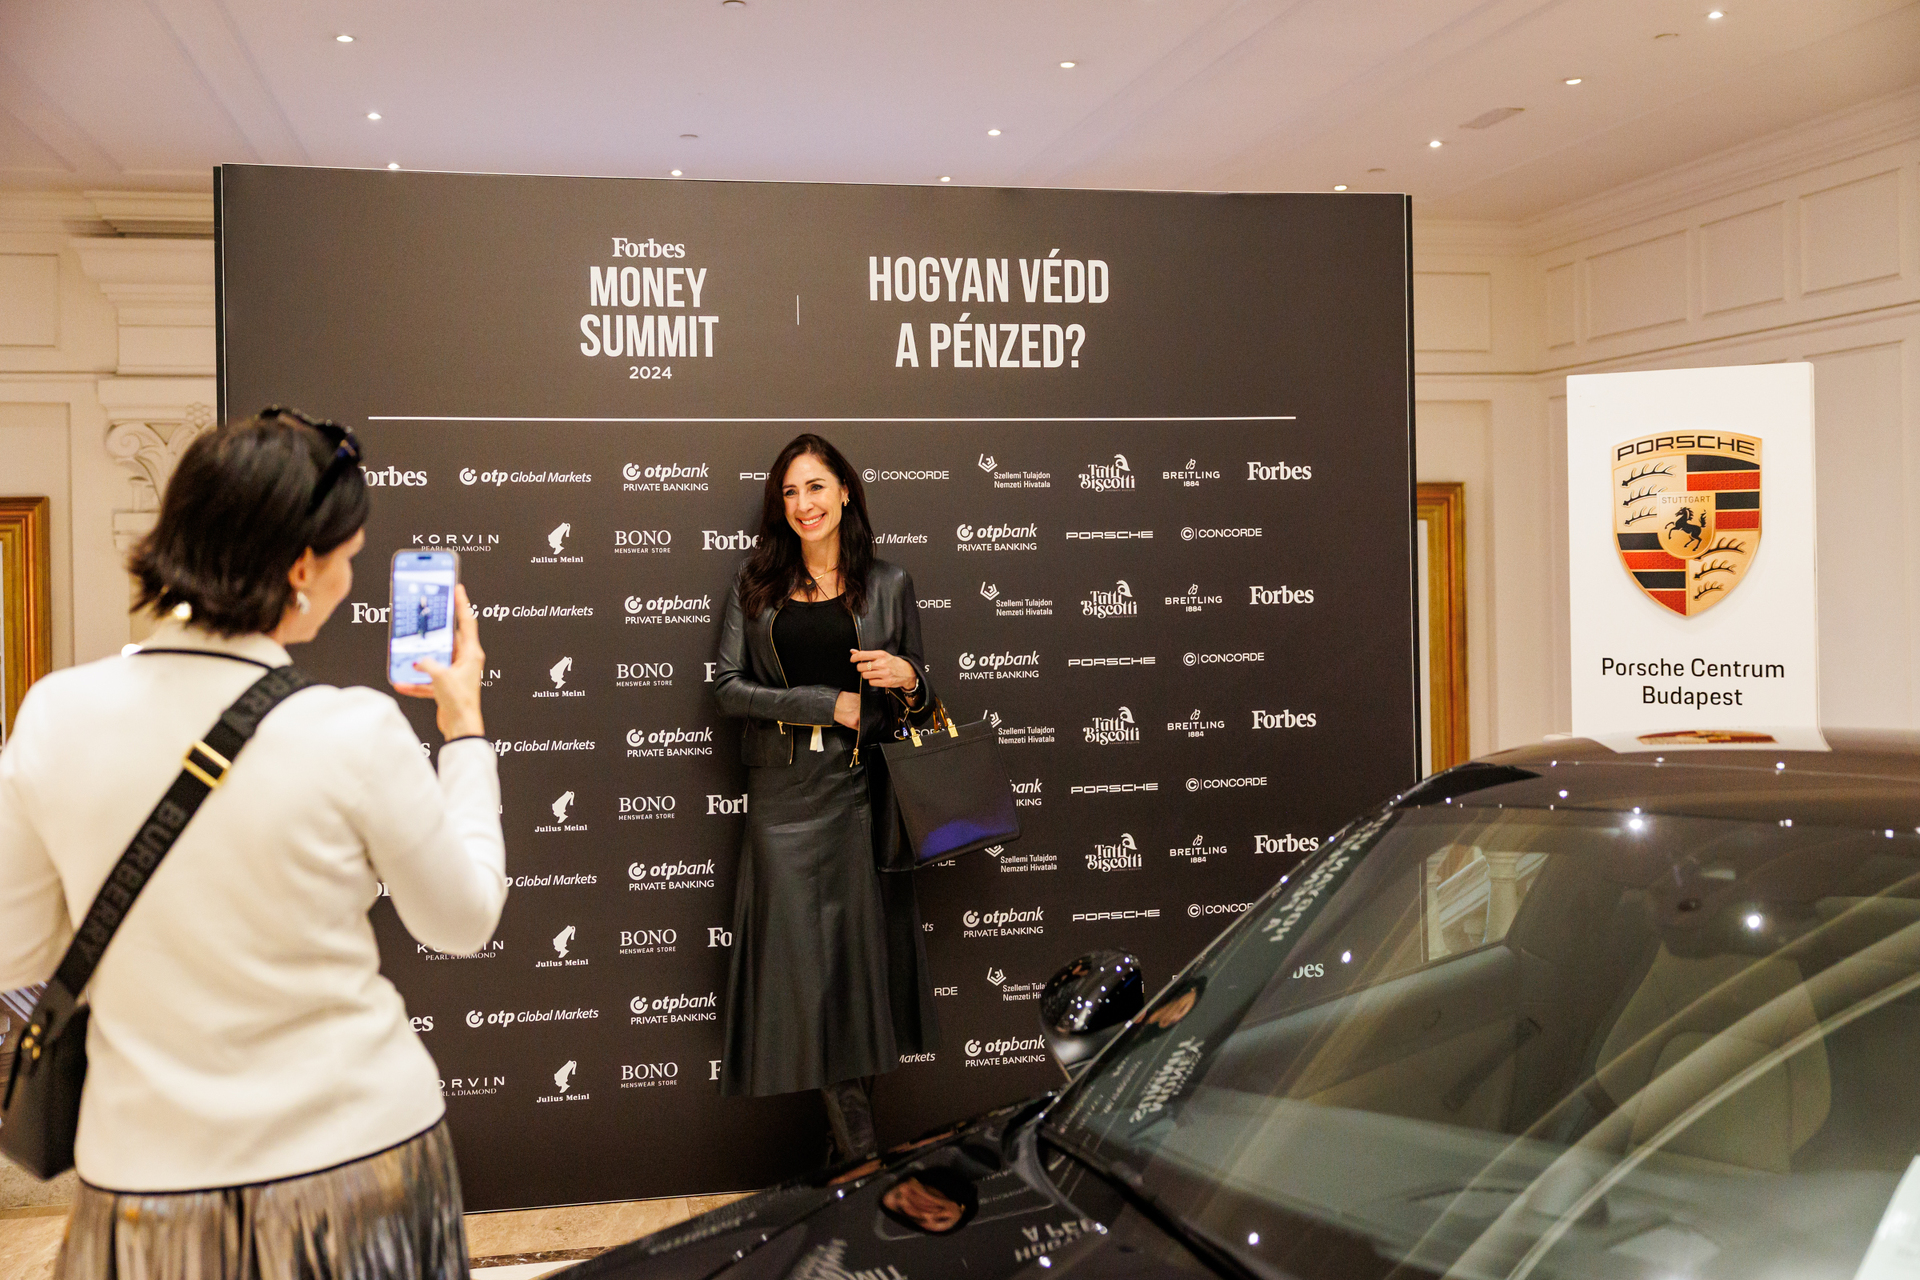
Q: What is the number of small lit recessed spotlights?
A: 11